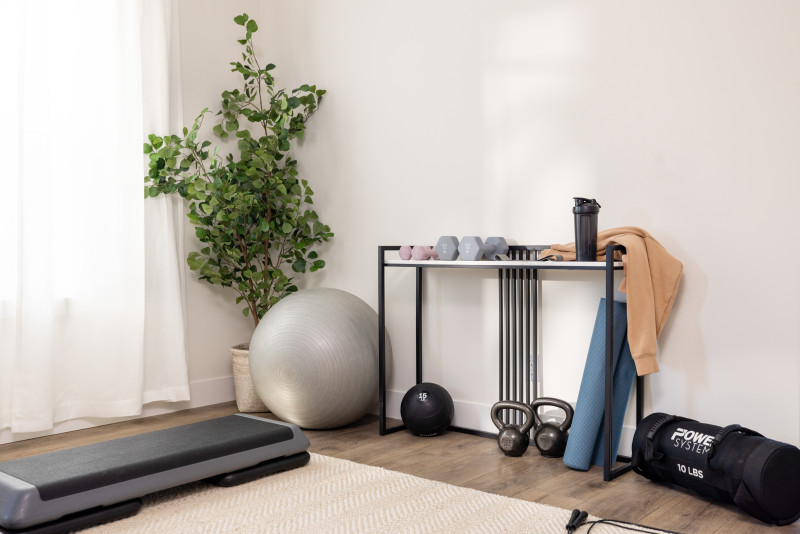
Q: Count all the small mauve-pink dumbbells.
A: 2